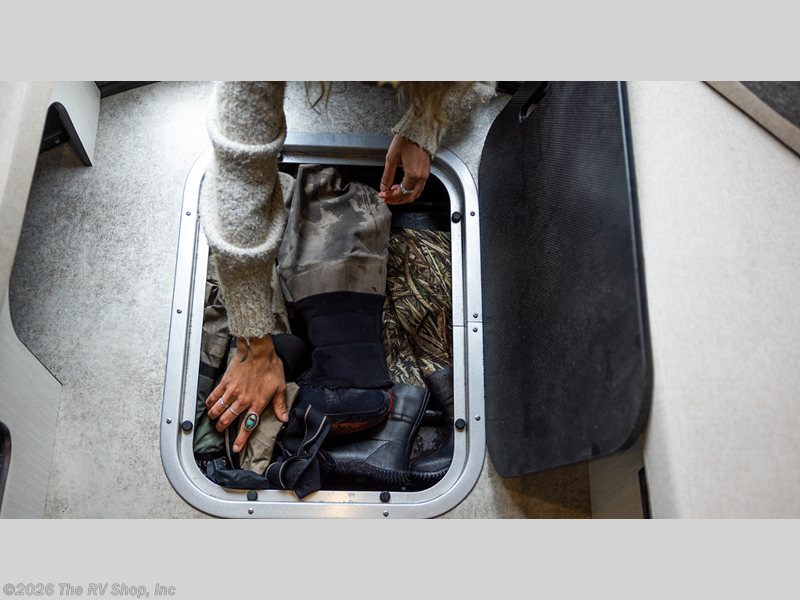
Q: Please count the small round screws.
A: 9